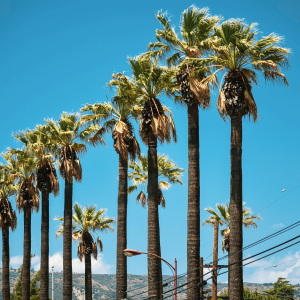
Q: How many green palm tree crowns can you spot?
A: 11